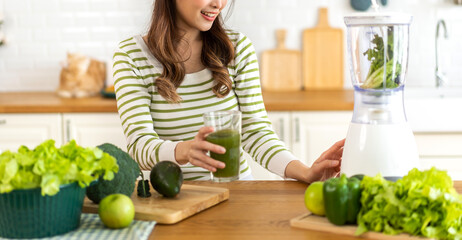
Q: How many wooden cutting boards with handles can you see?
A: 2